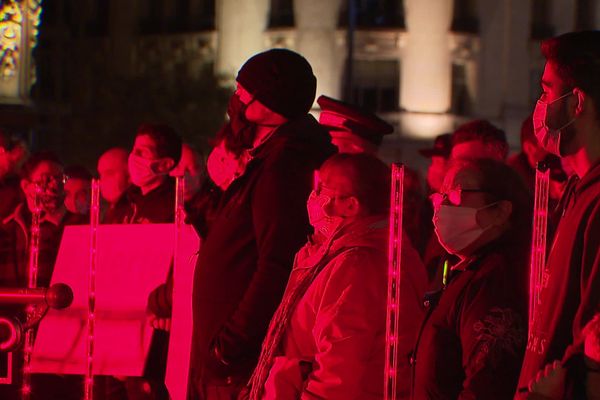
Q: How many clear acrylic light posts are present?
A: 5